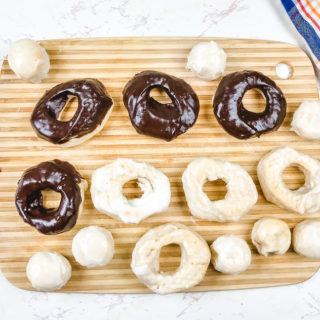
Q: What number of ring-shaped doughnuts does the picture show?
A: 8